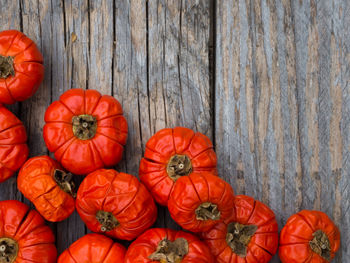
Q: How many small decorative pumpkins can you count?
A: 12